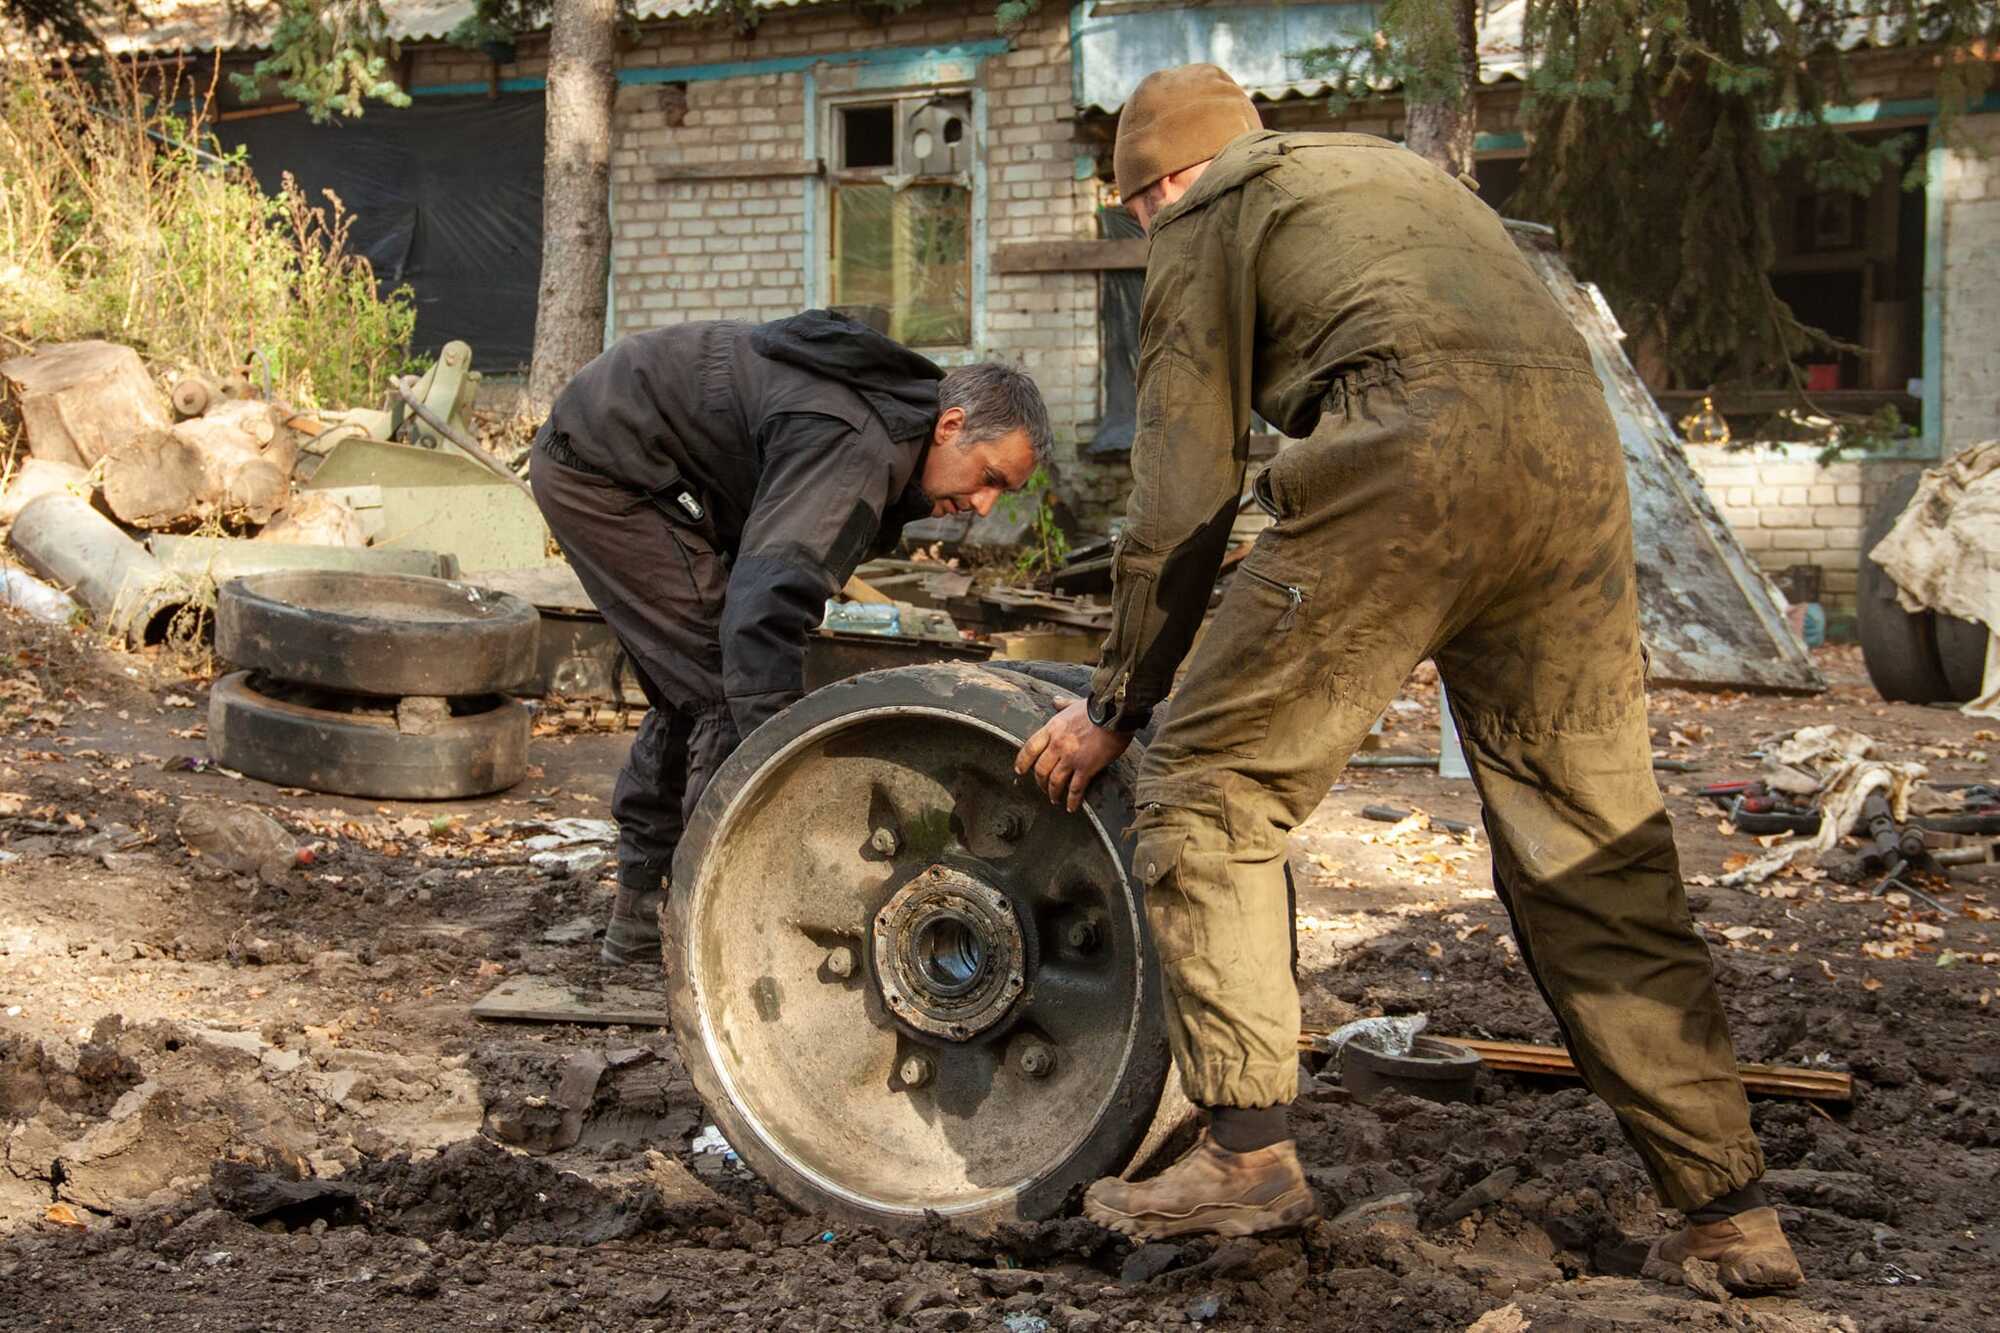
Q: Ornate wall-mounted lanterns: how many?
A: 0